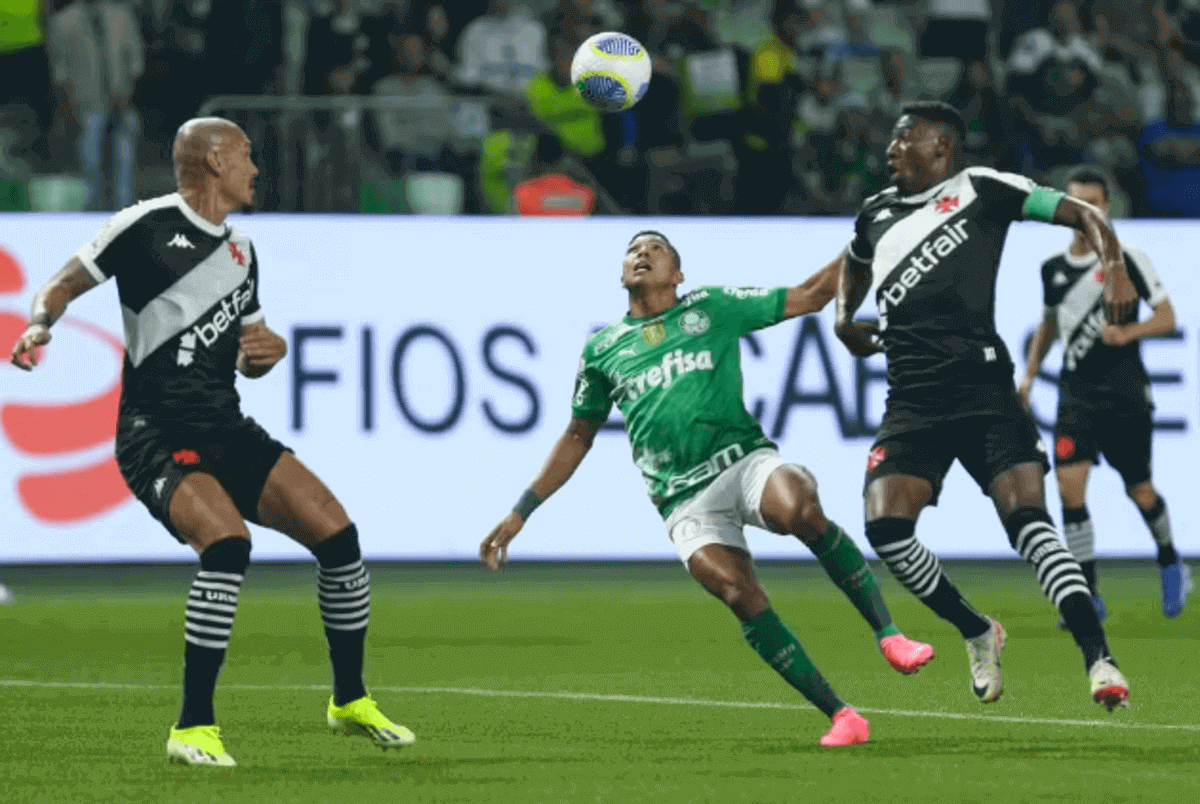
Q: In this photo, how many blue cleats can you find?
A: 2